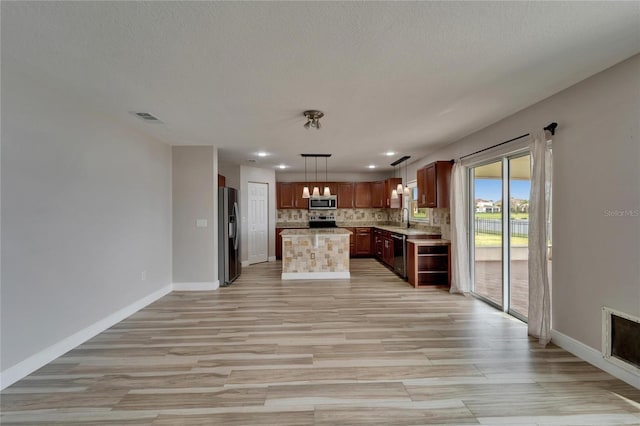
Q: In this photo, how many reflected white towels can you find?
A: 0